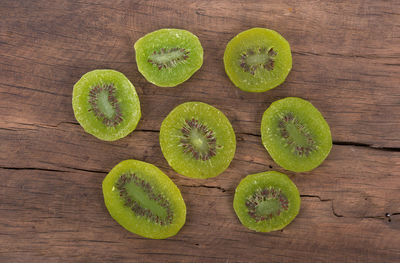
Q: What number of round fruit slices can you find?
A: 7